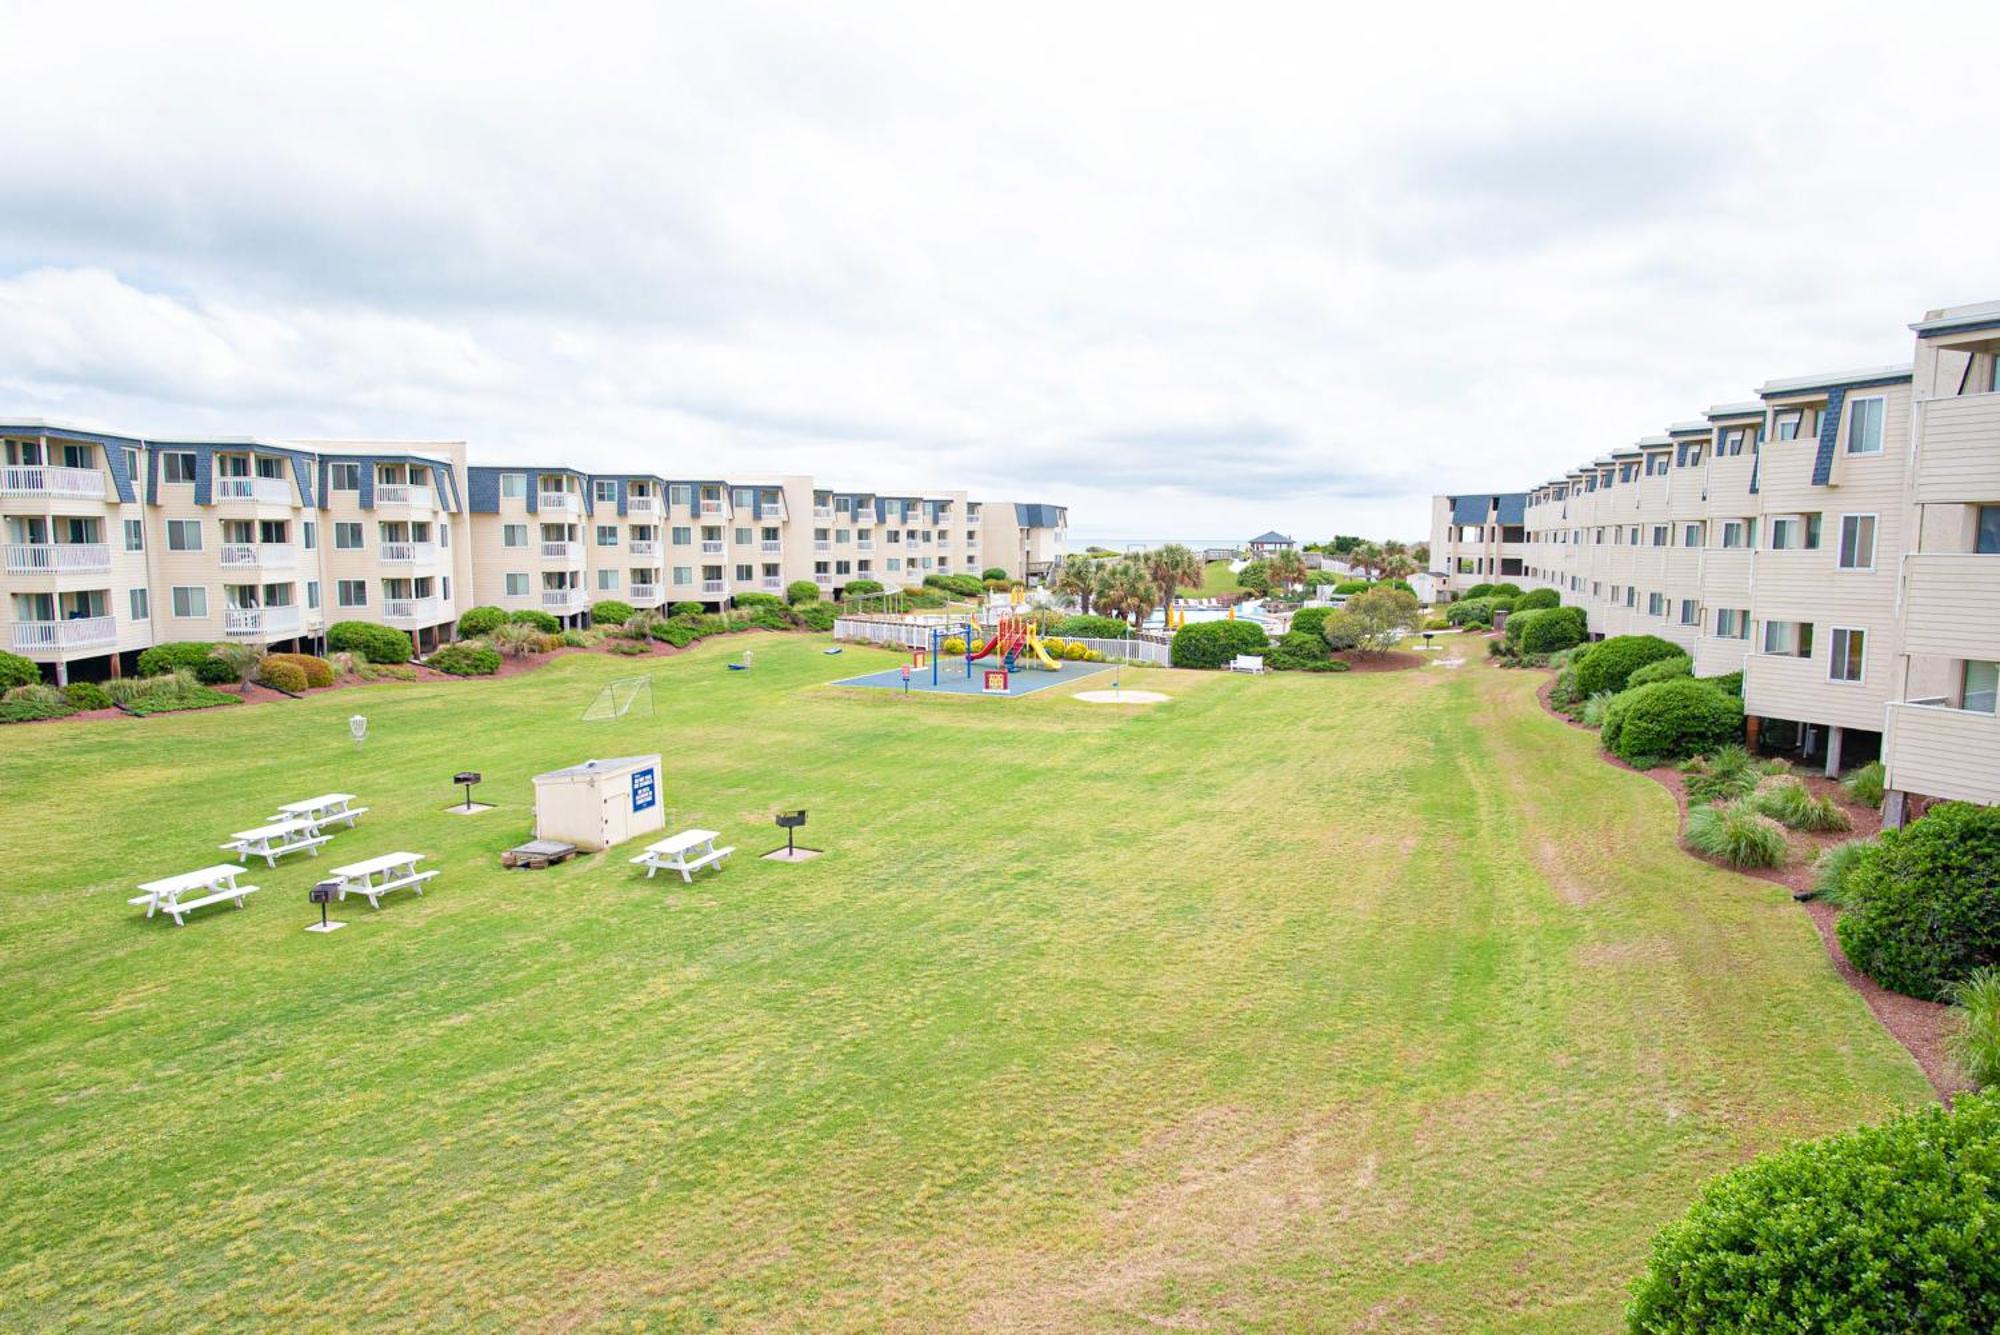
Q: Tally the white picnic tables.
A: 5